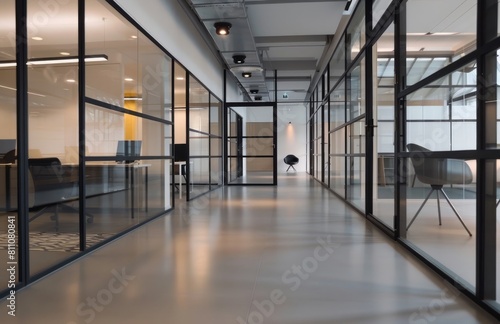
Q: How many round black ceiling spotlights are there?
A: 5